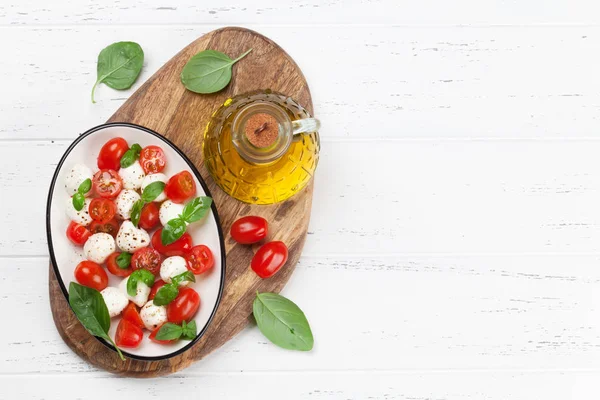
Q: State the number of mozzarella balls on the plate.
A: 12